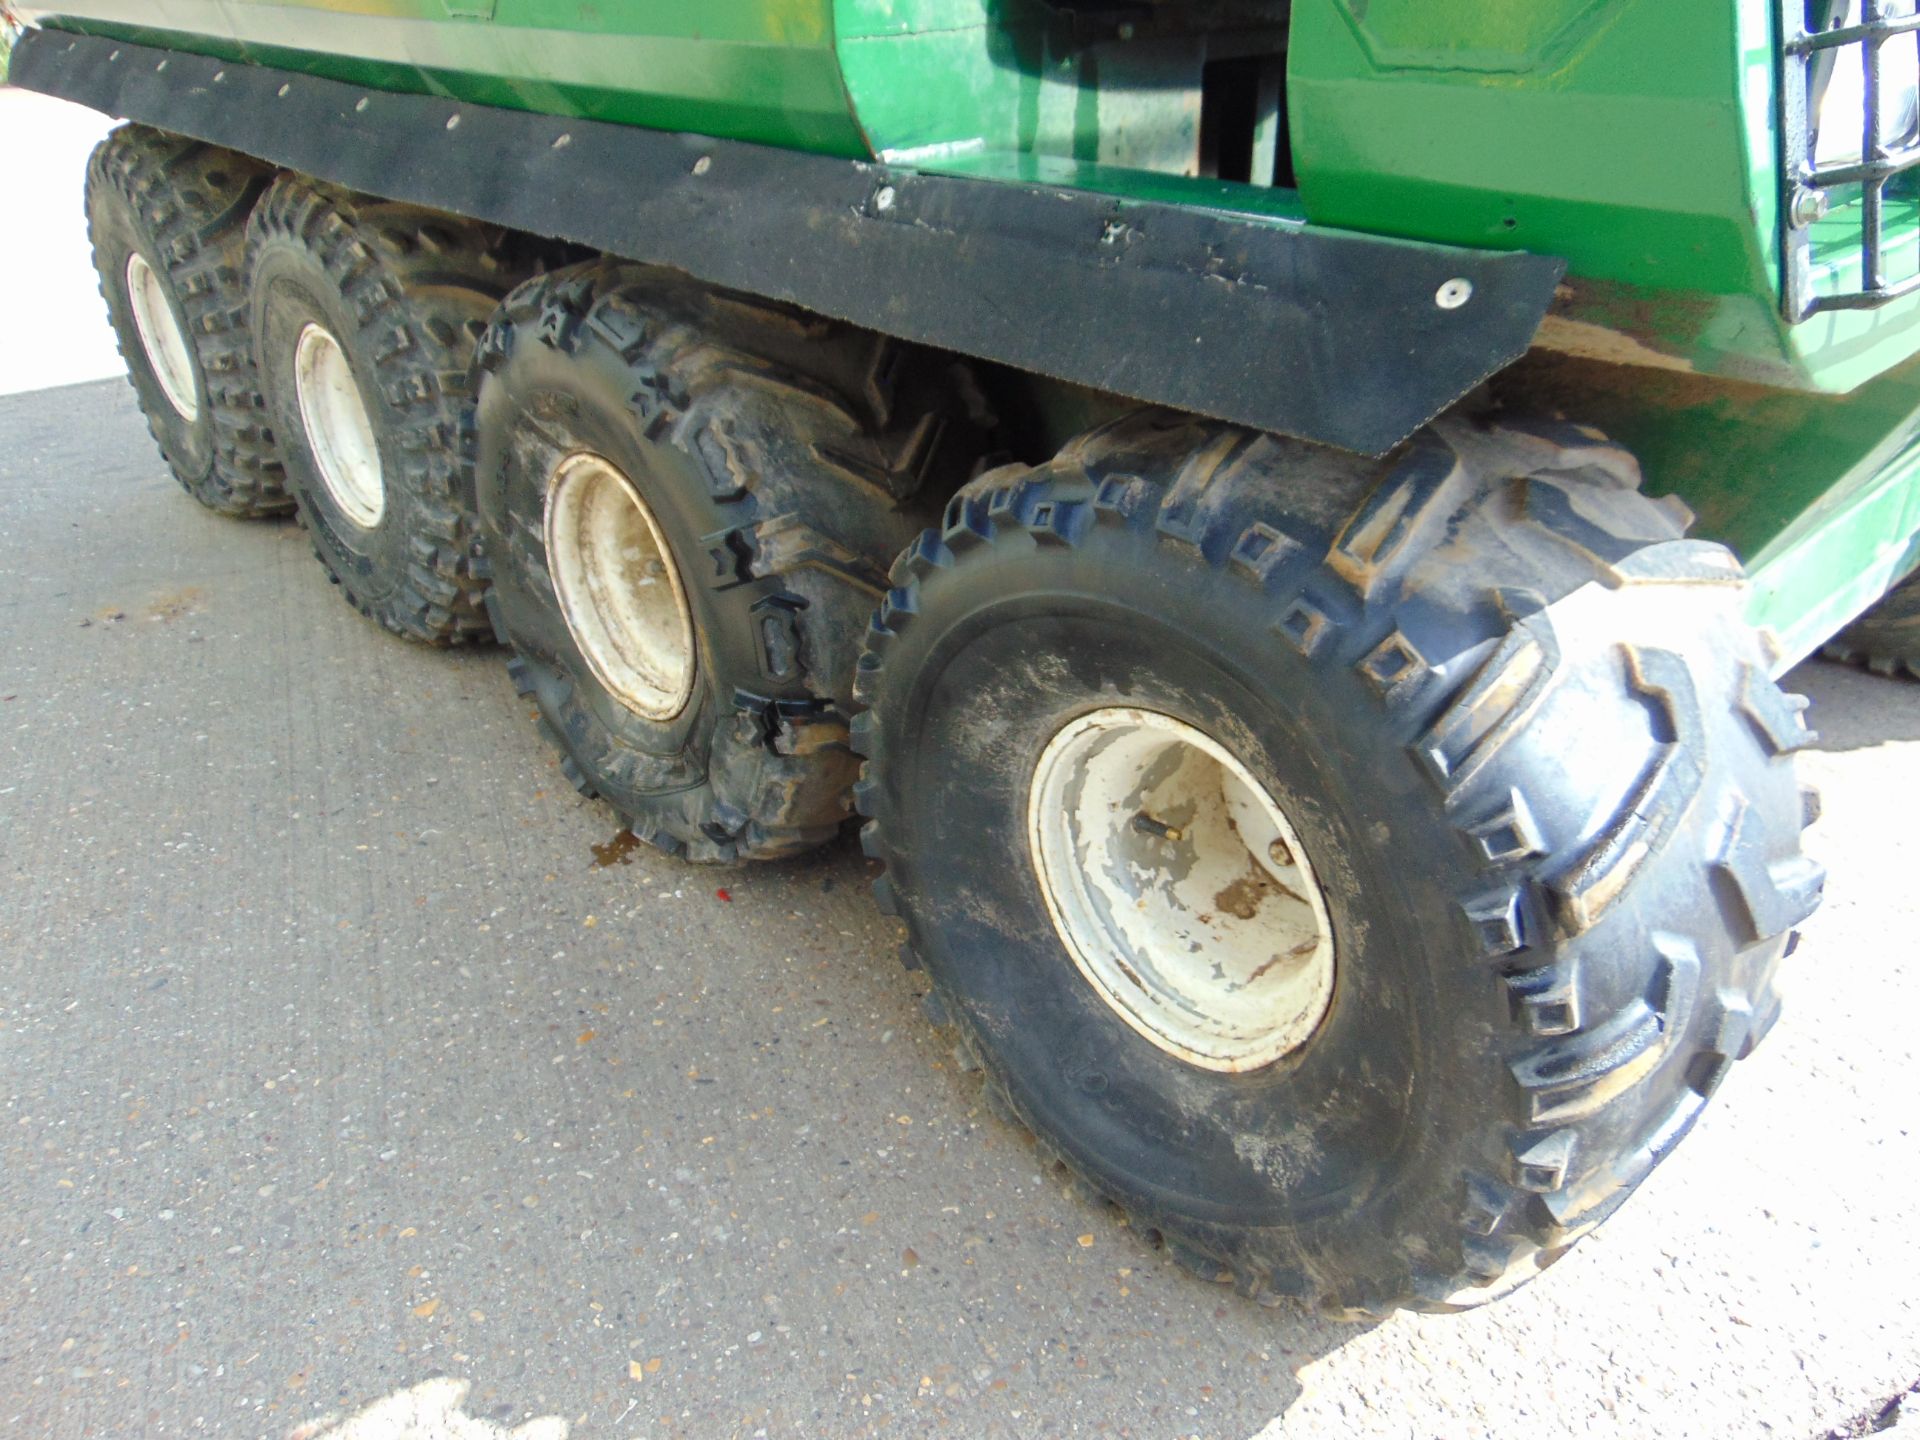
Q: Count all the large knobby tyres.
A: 4